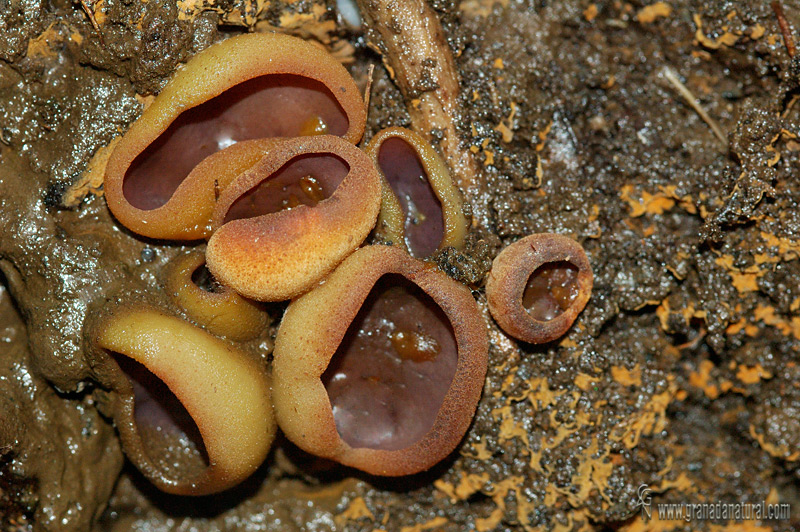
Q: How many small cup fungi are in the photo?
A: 7